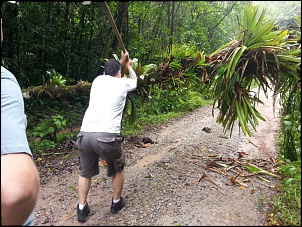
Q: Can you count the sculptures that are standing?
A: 0